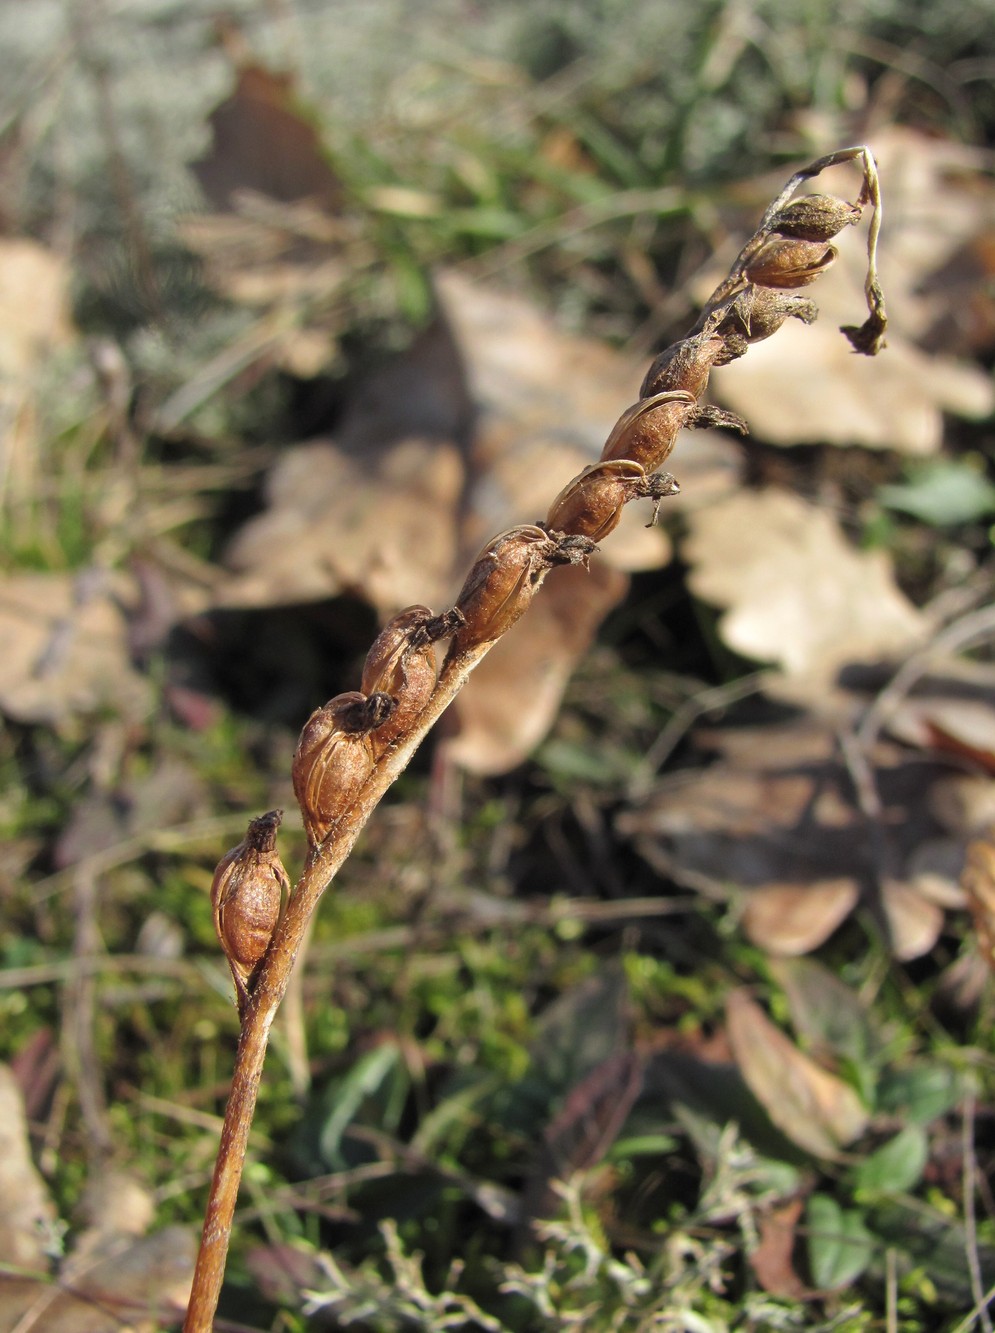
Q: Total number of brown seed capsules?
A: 10